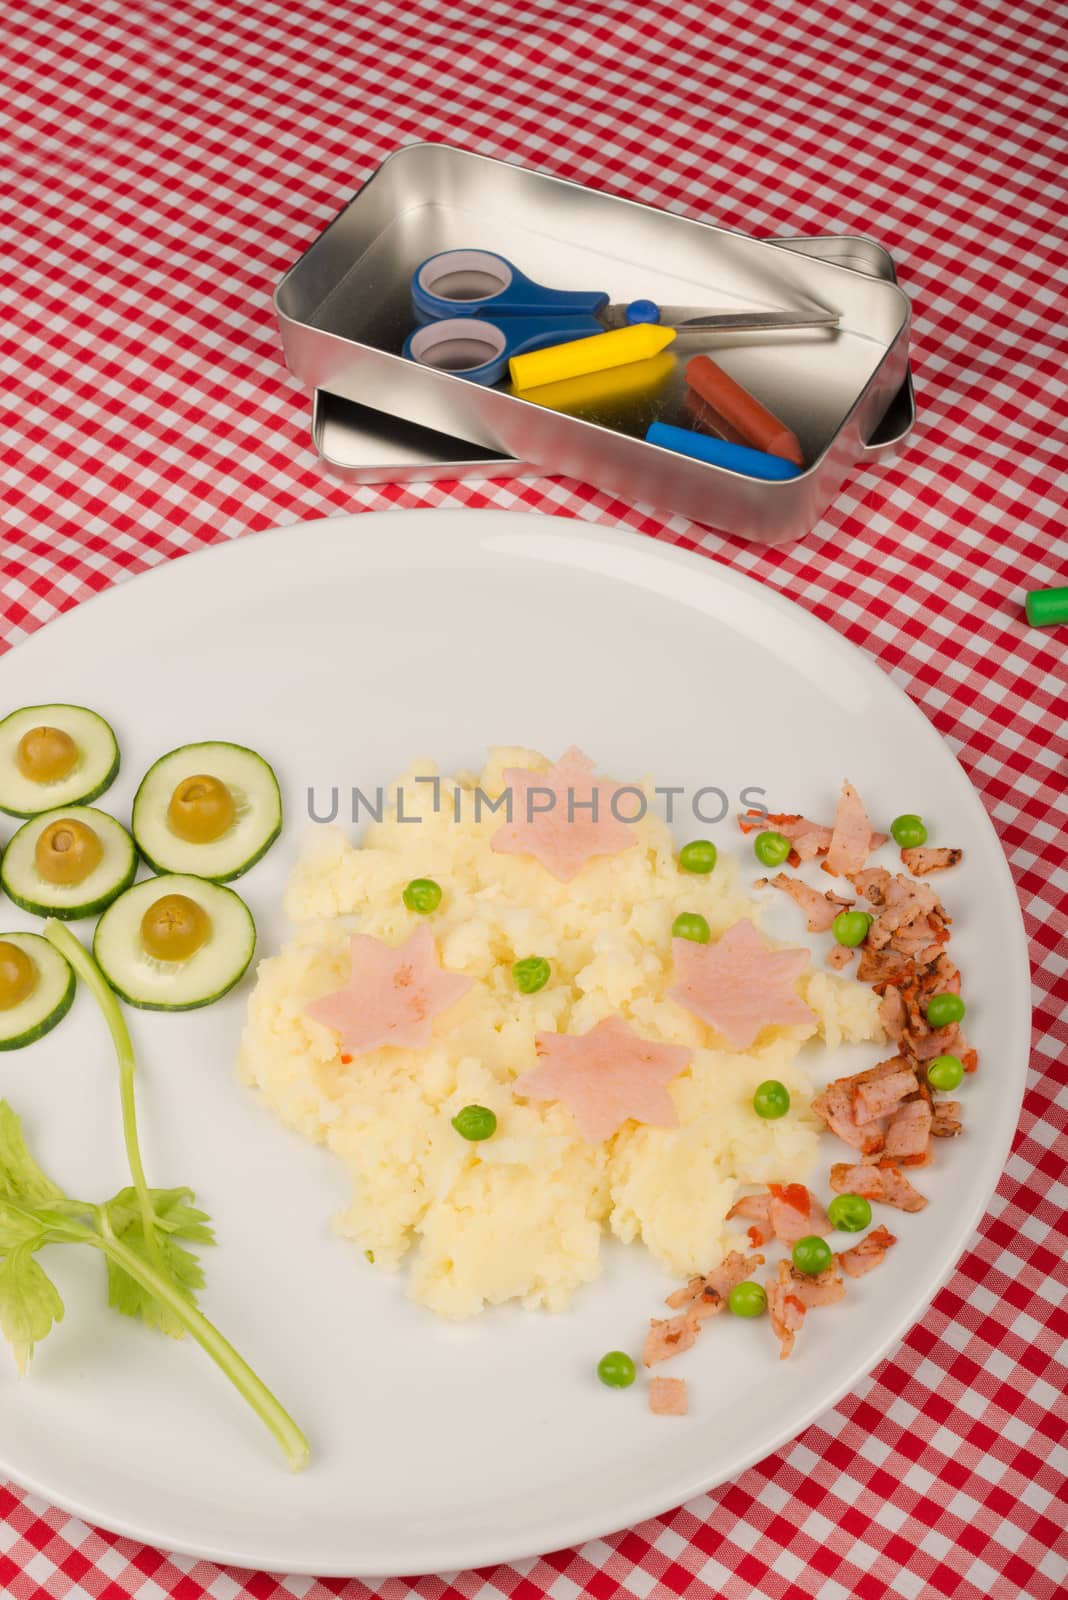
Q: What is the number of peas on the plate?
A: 15